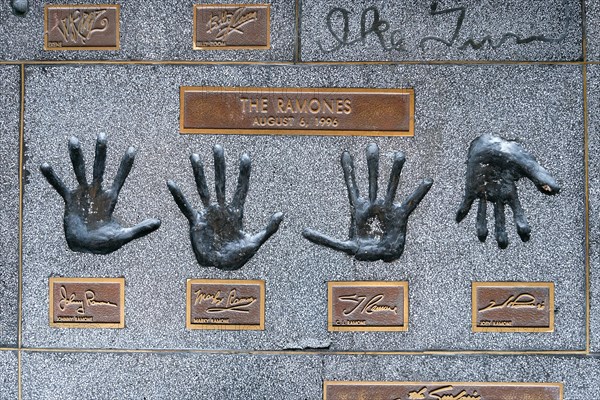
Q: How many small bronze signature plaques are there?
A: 6